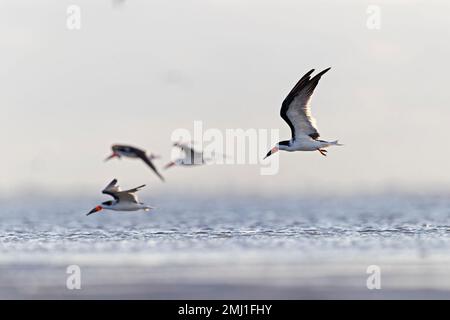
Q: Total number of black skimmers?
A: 4